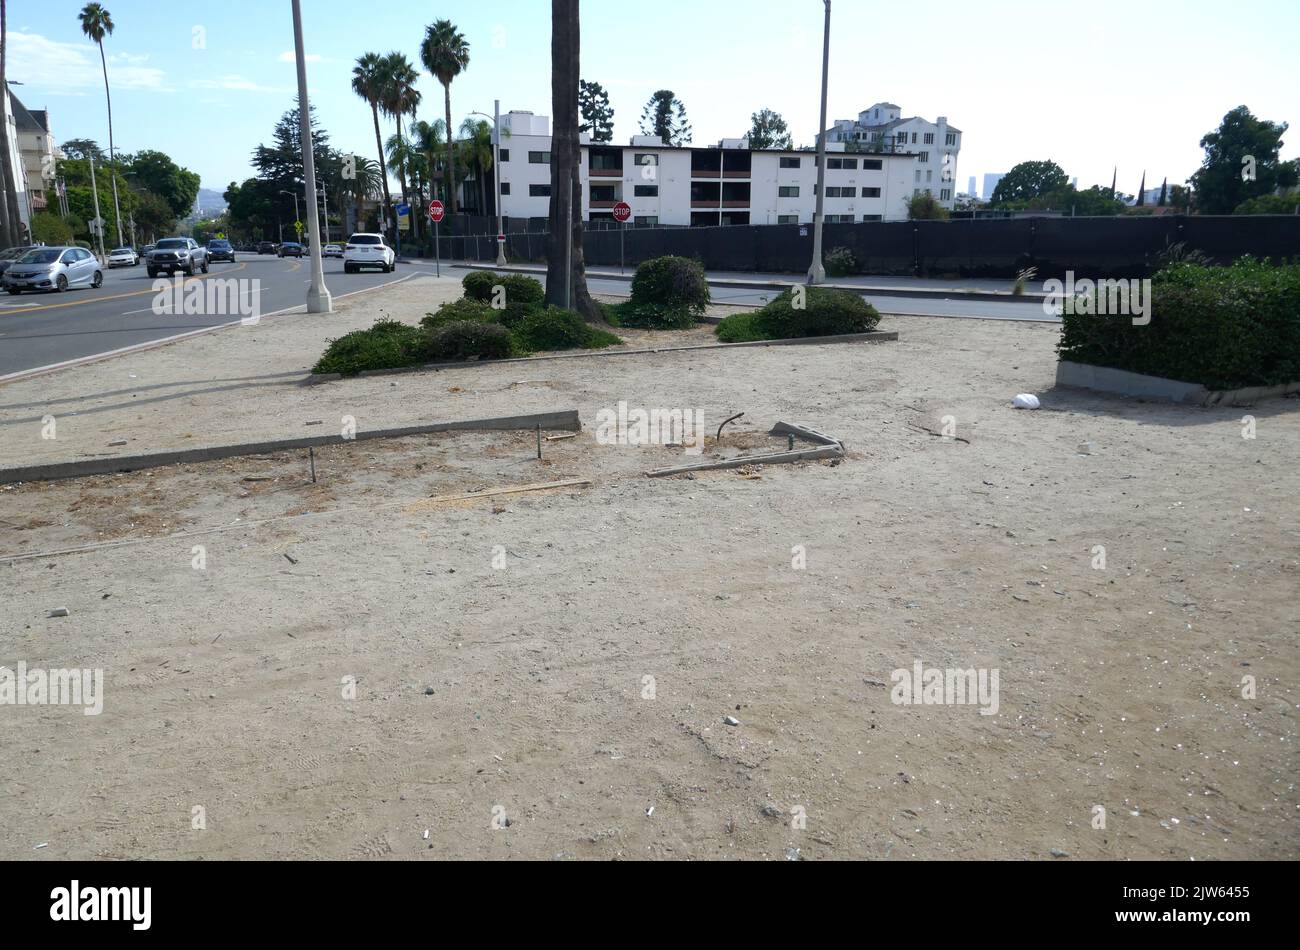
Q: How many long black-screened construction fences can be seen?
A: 1